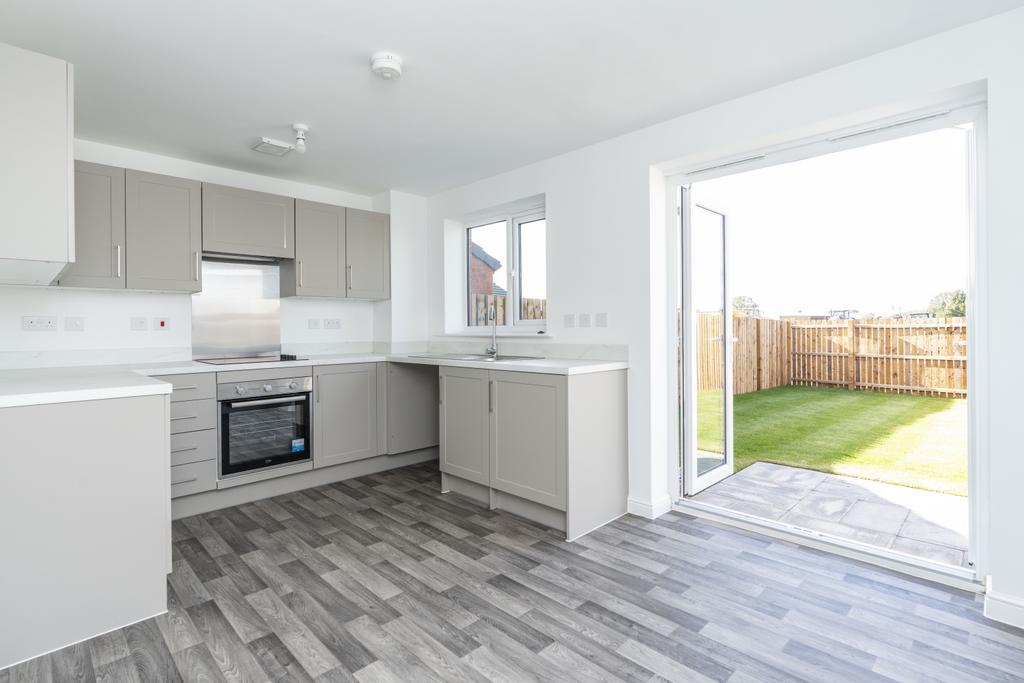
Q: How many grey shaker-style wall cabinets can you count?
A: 5